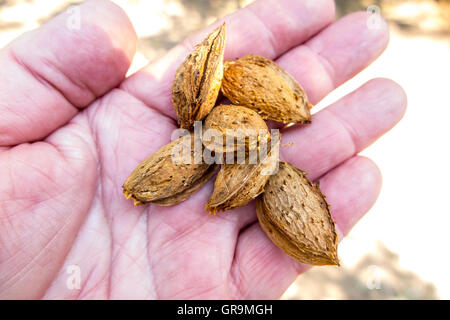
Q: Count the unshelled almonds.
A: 6